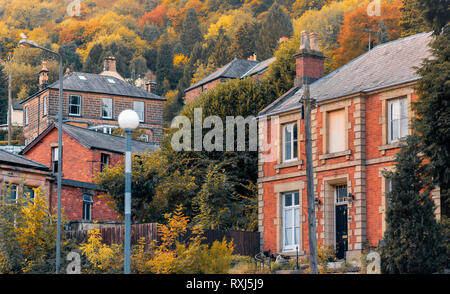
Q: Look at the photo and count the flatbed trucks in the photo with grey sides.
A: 0